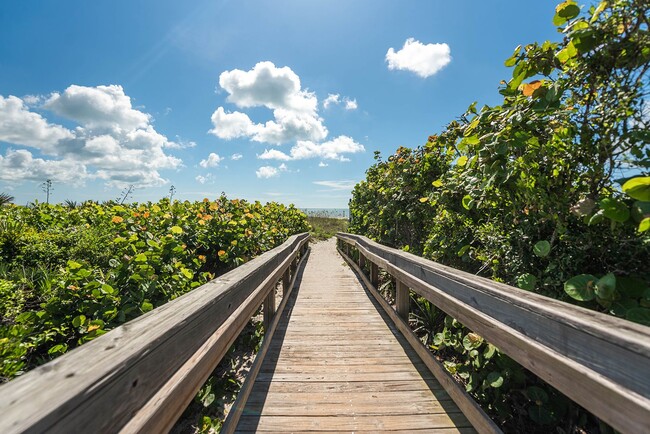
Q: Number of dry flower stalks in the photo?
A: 3